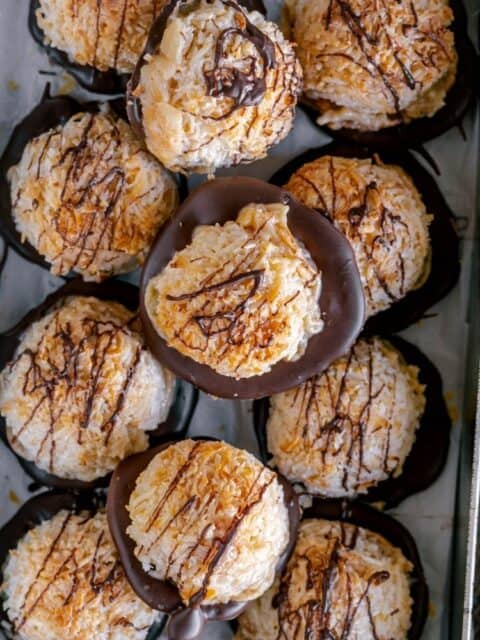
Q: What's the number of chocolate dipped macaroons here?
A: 11